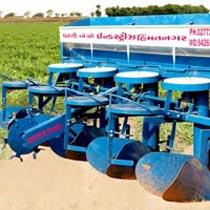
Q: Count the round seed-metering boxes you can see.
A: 4